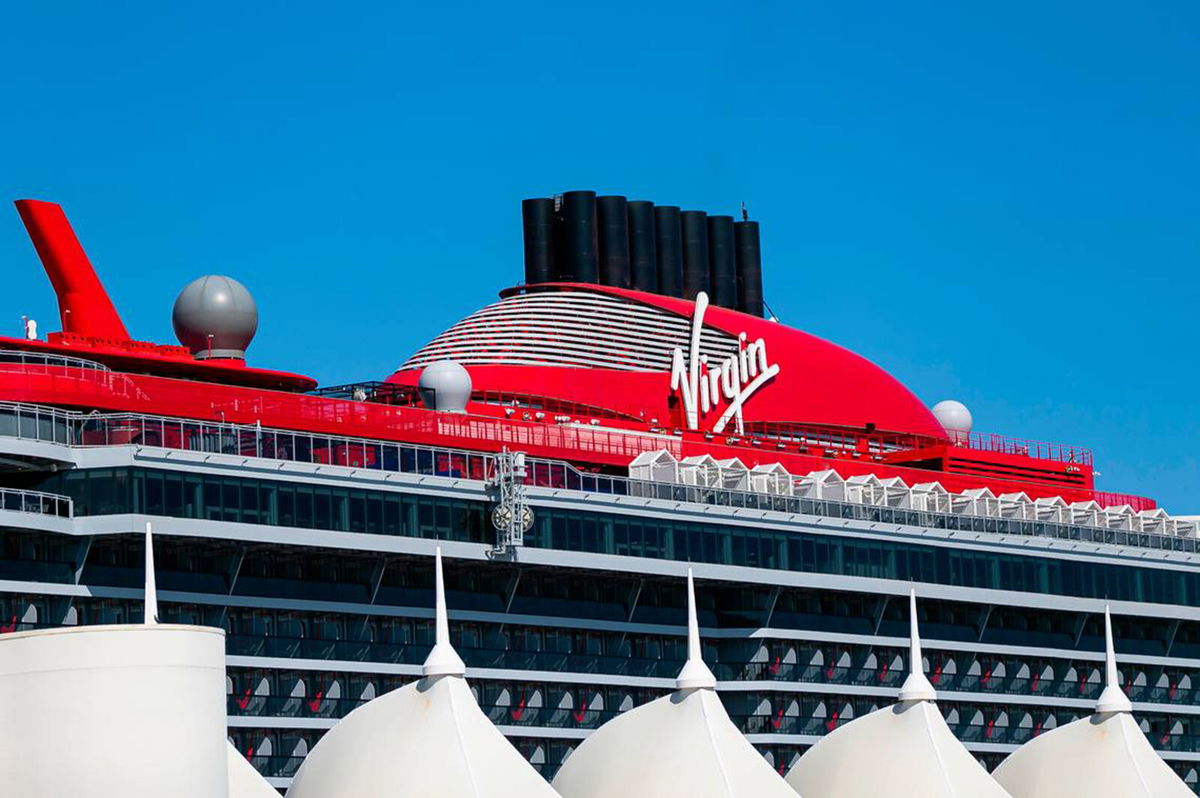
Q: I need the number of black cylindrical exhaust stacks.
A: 8